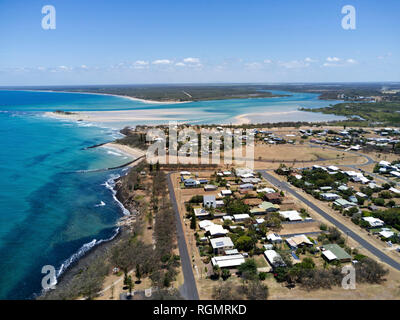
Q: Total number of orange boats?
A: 0